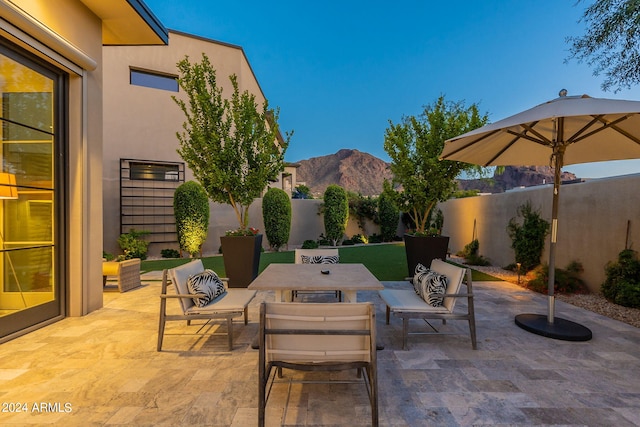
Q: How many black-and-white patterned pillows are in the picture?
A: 3